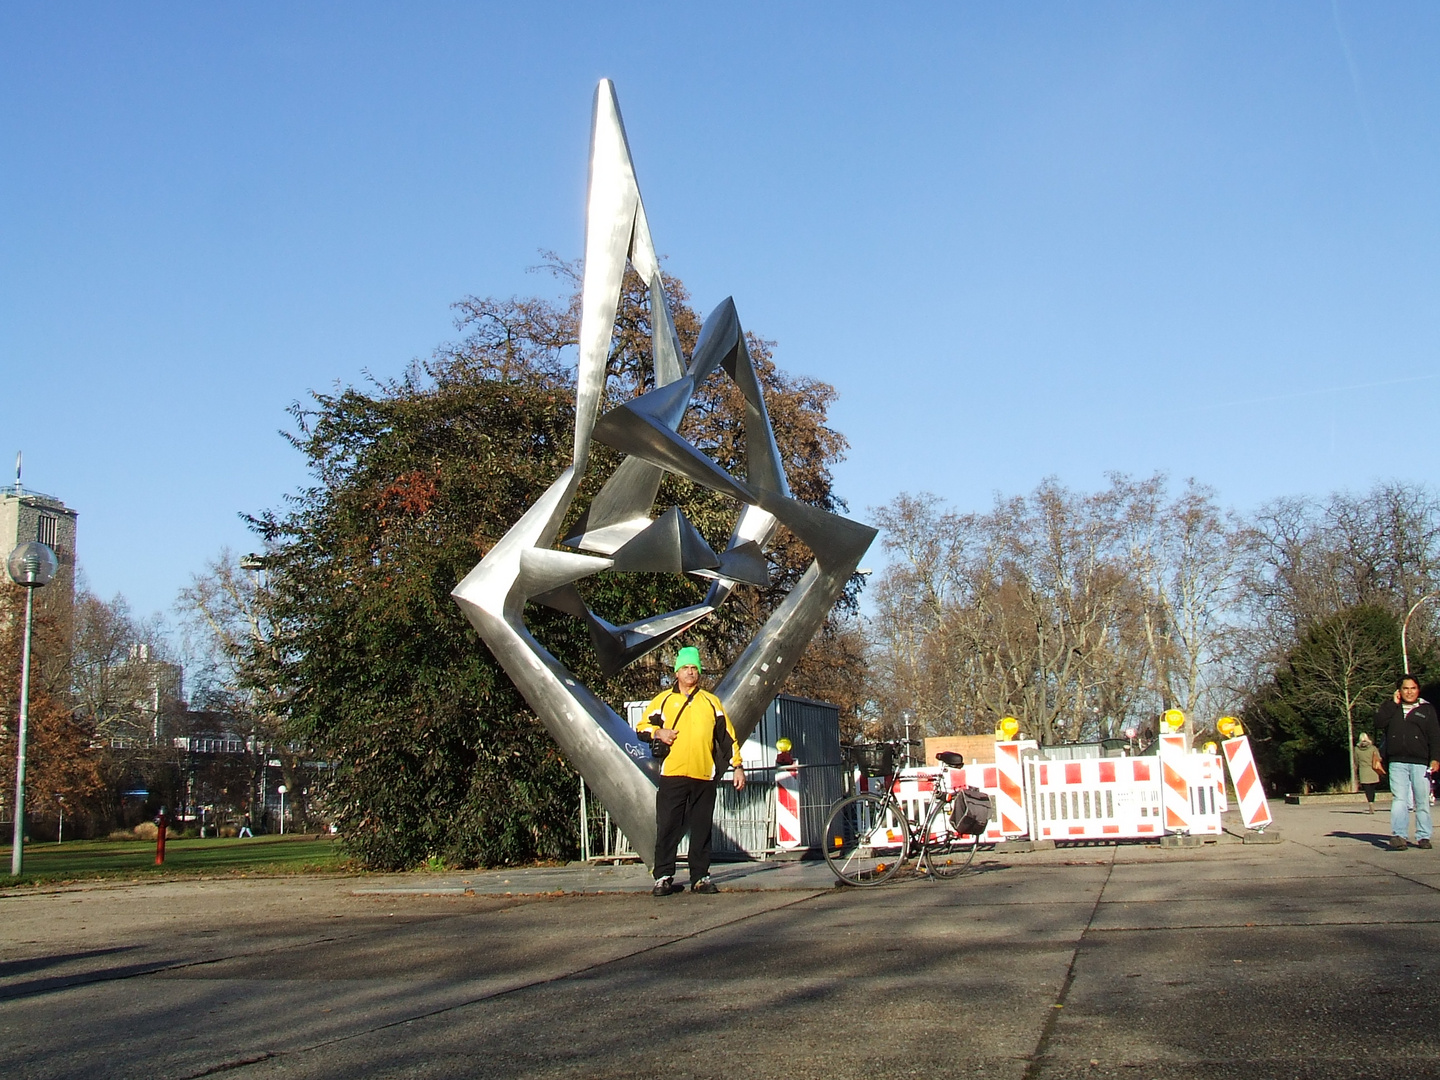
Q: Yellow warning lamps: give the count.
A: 5